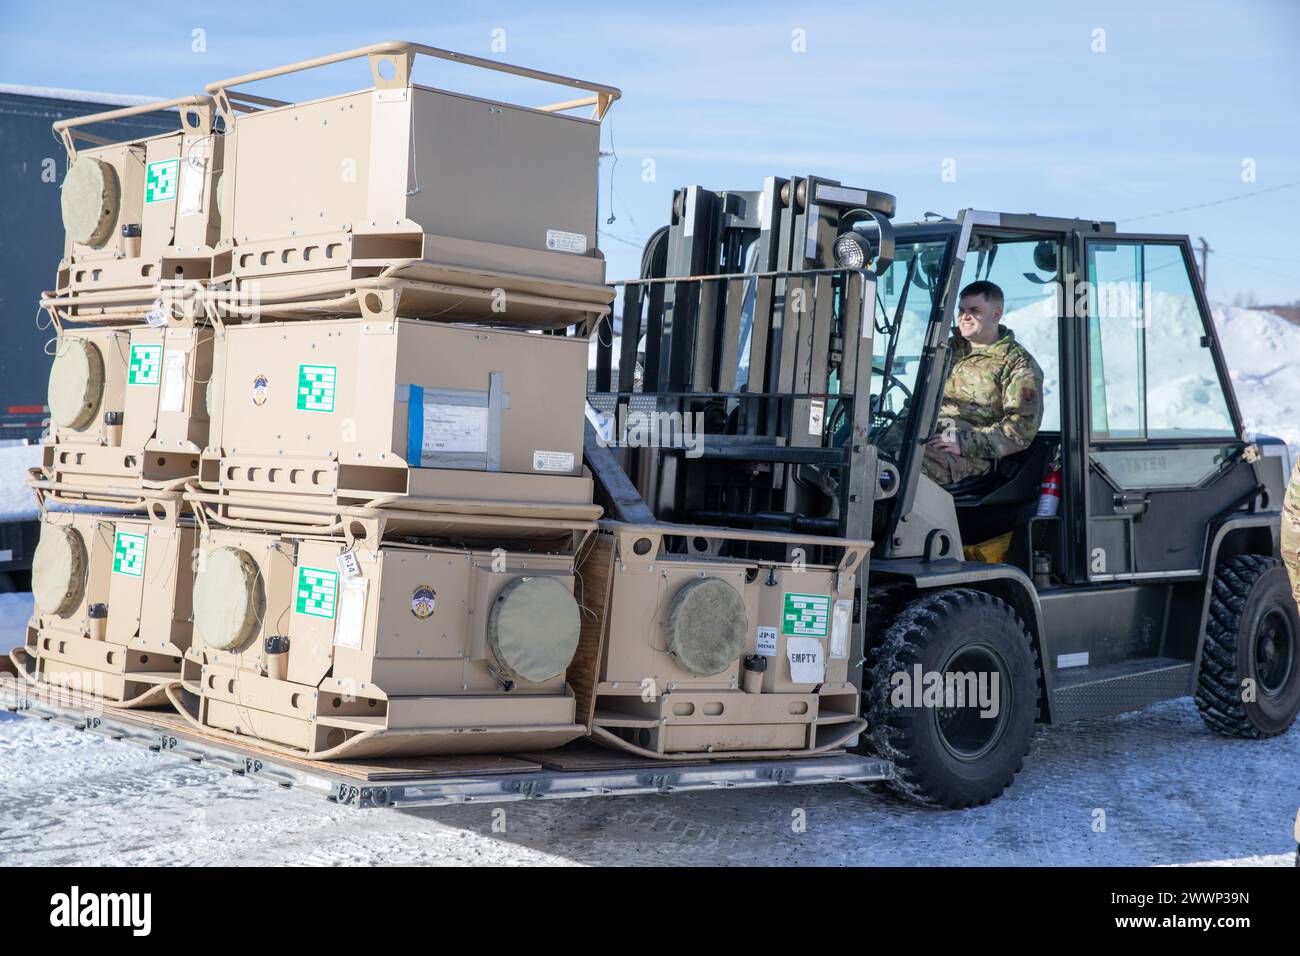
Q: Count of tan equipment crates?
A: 7